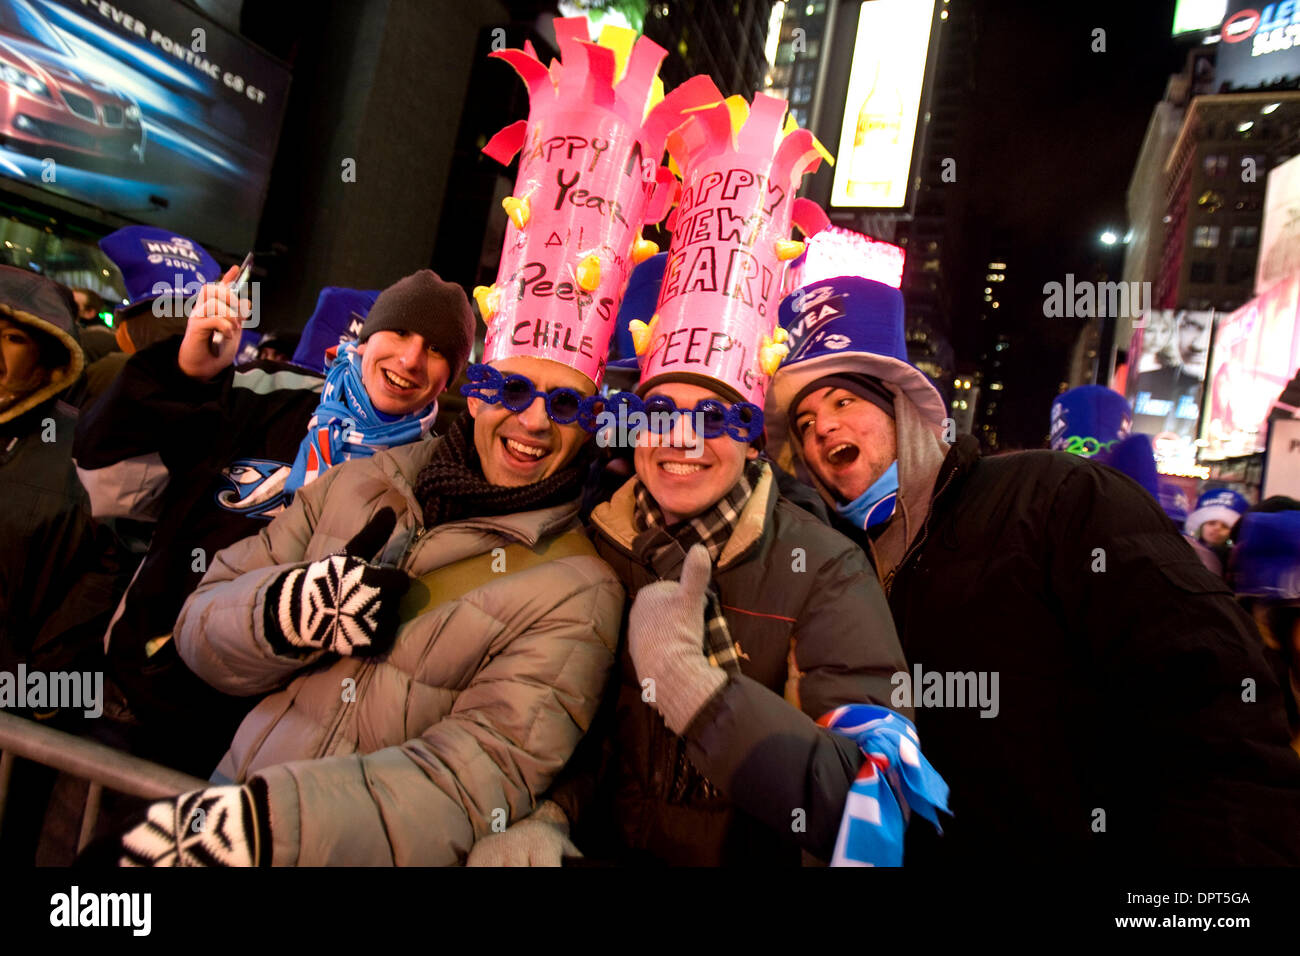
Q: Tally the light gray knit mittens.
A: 2